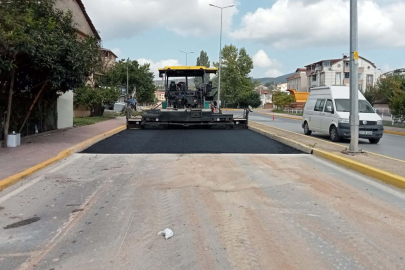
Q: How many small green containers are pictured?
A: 2